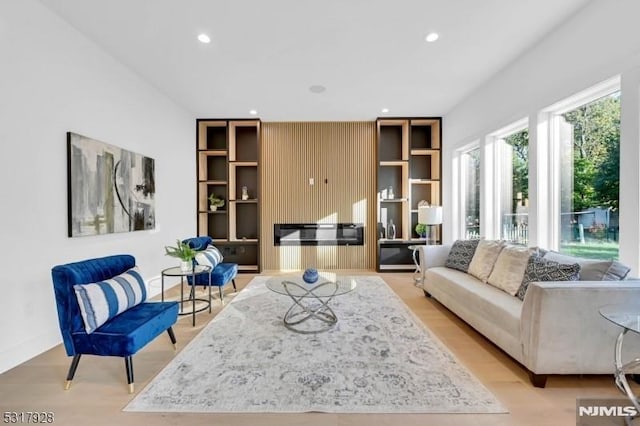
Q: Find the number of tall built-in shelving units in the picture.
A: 2